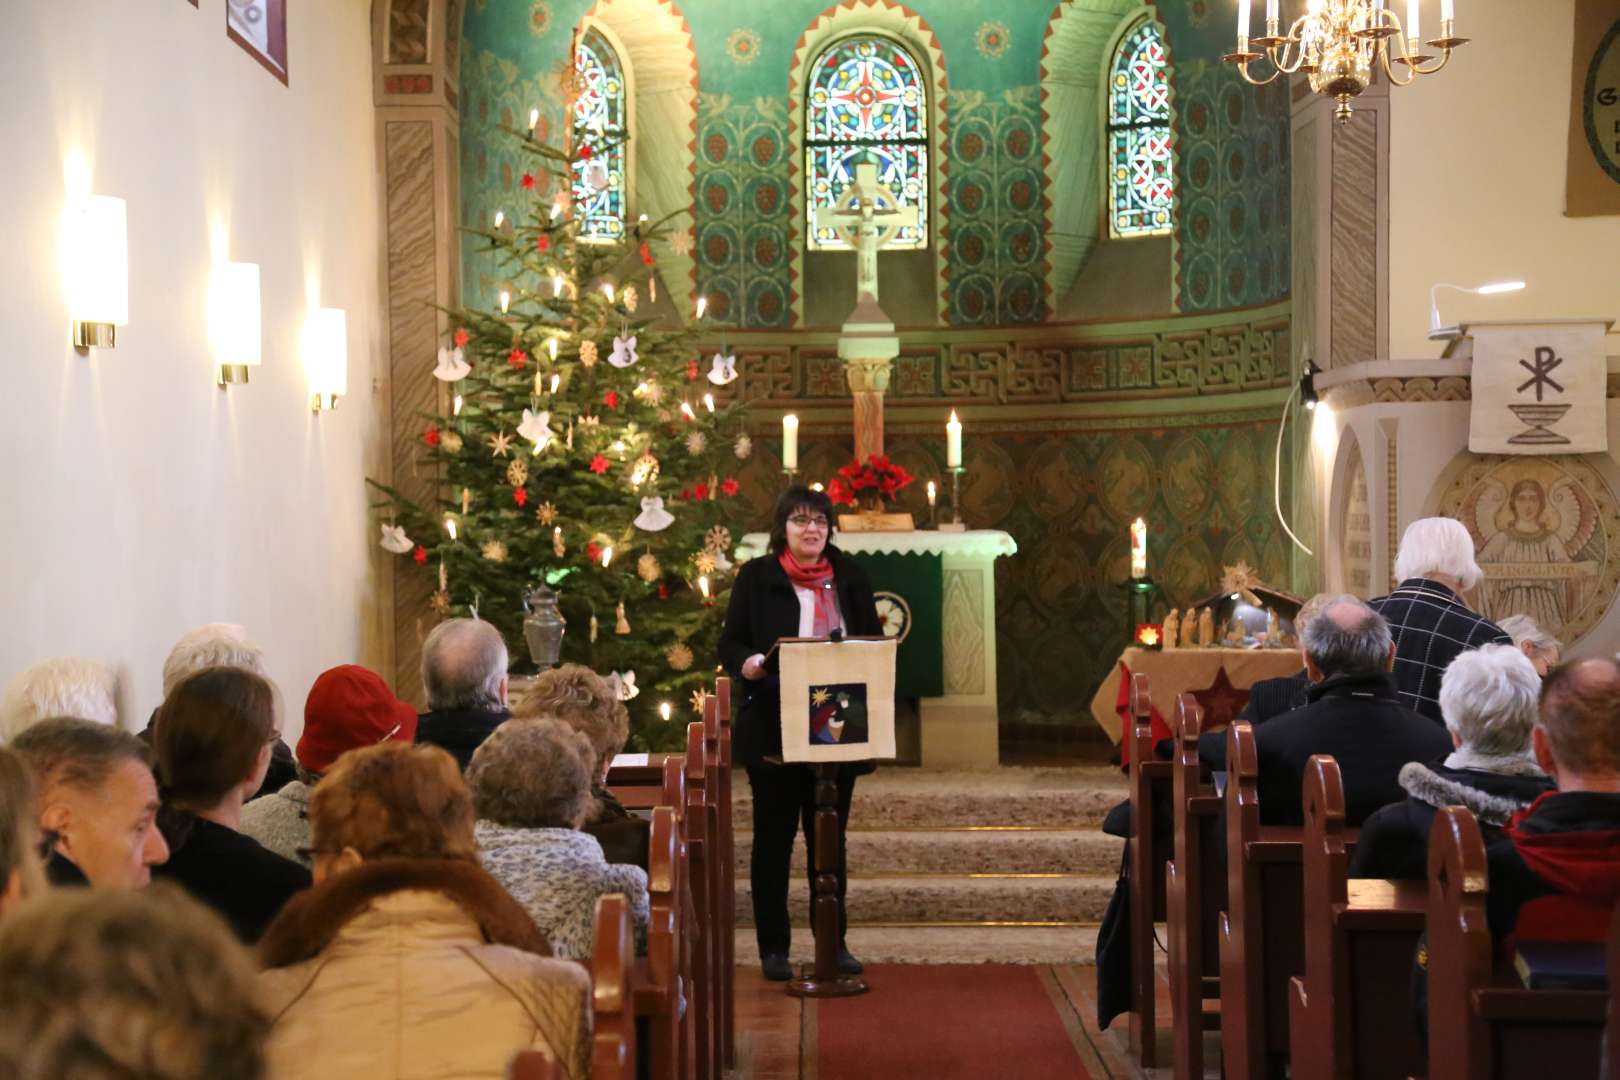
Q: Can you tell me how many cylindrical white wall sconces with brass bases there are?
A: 3